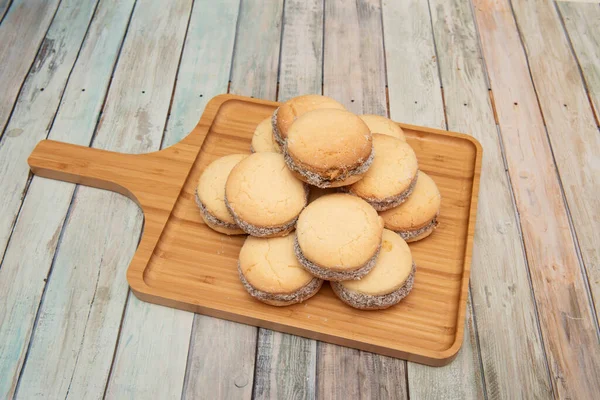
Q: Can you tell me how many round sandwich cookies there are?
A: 11